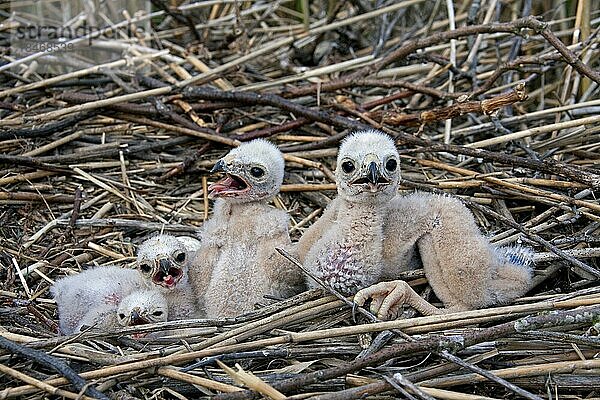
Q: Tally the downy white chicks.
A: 4